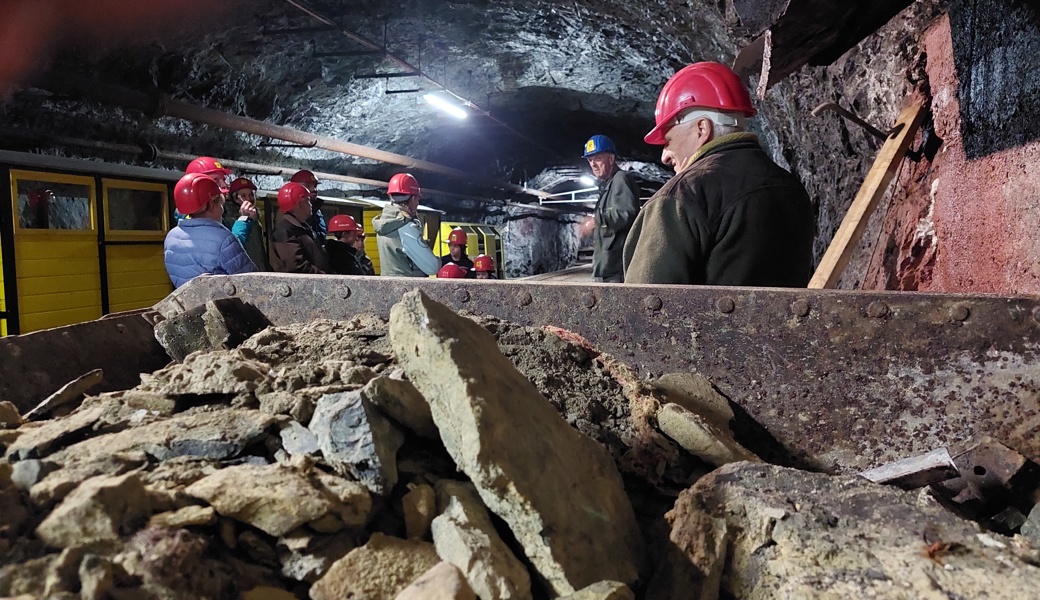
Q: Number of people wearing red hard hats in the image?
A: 12